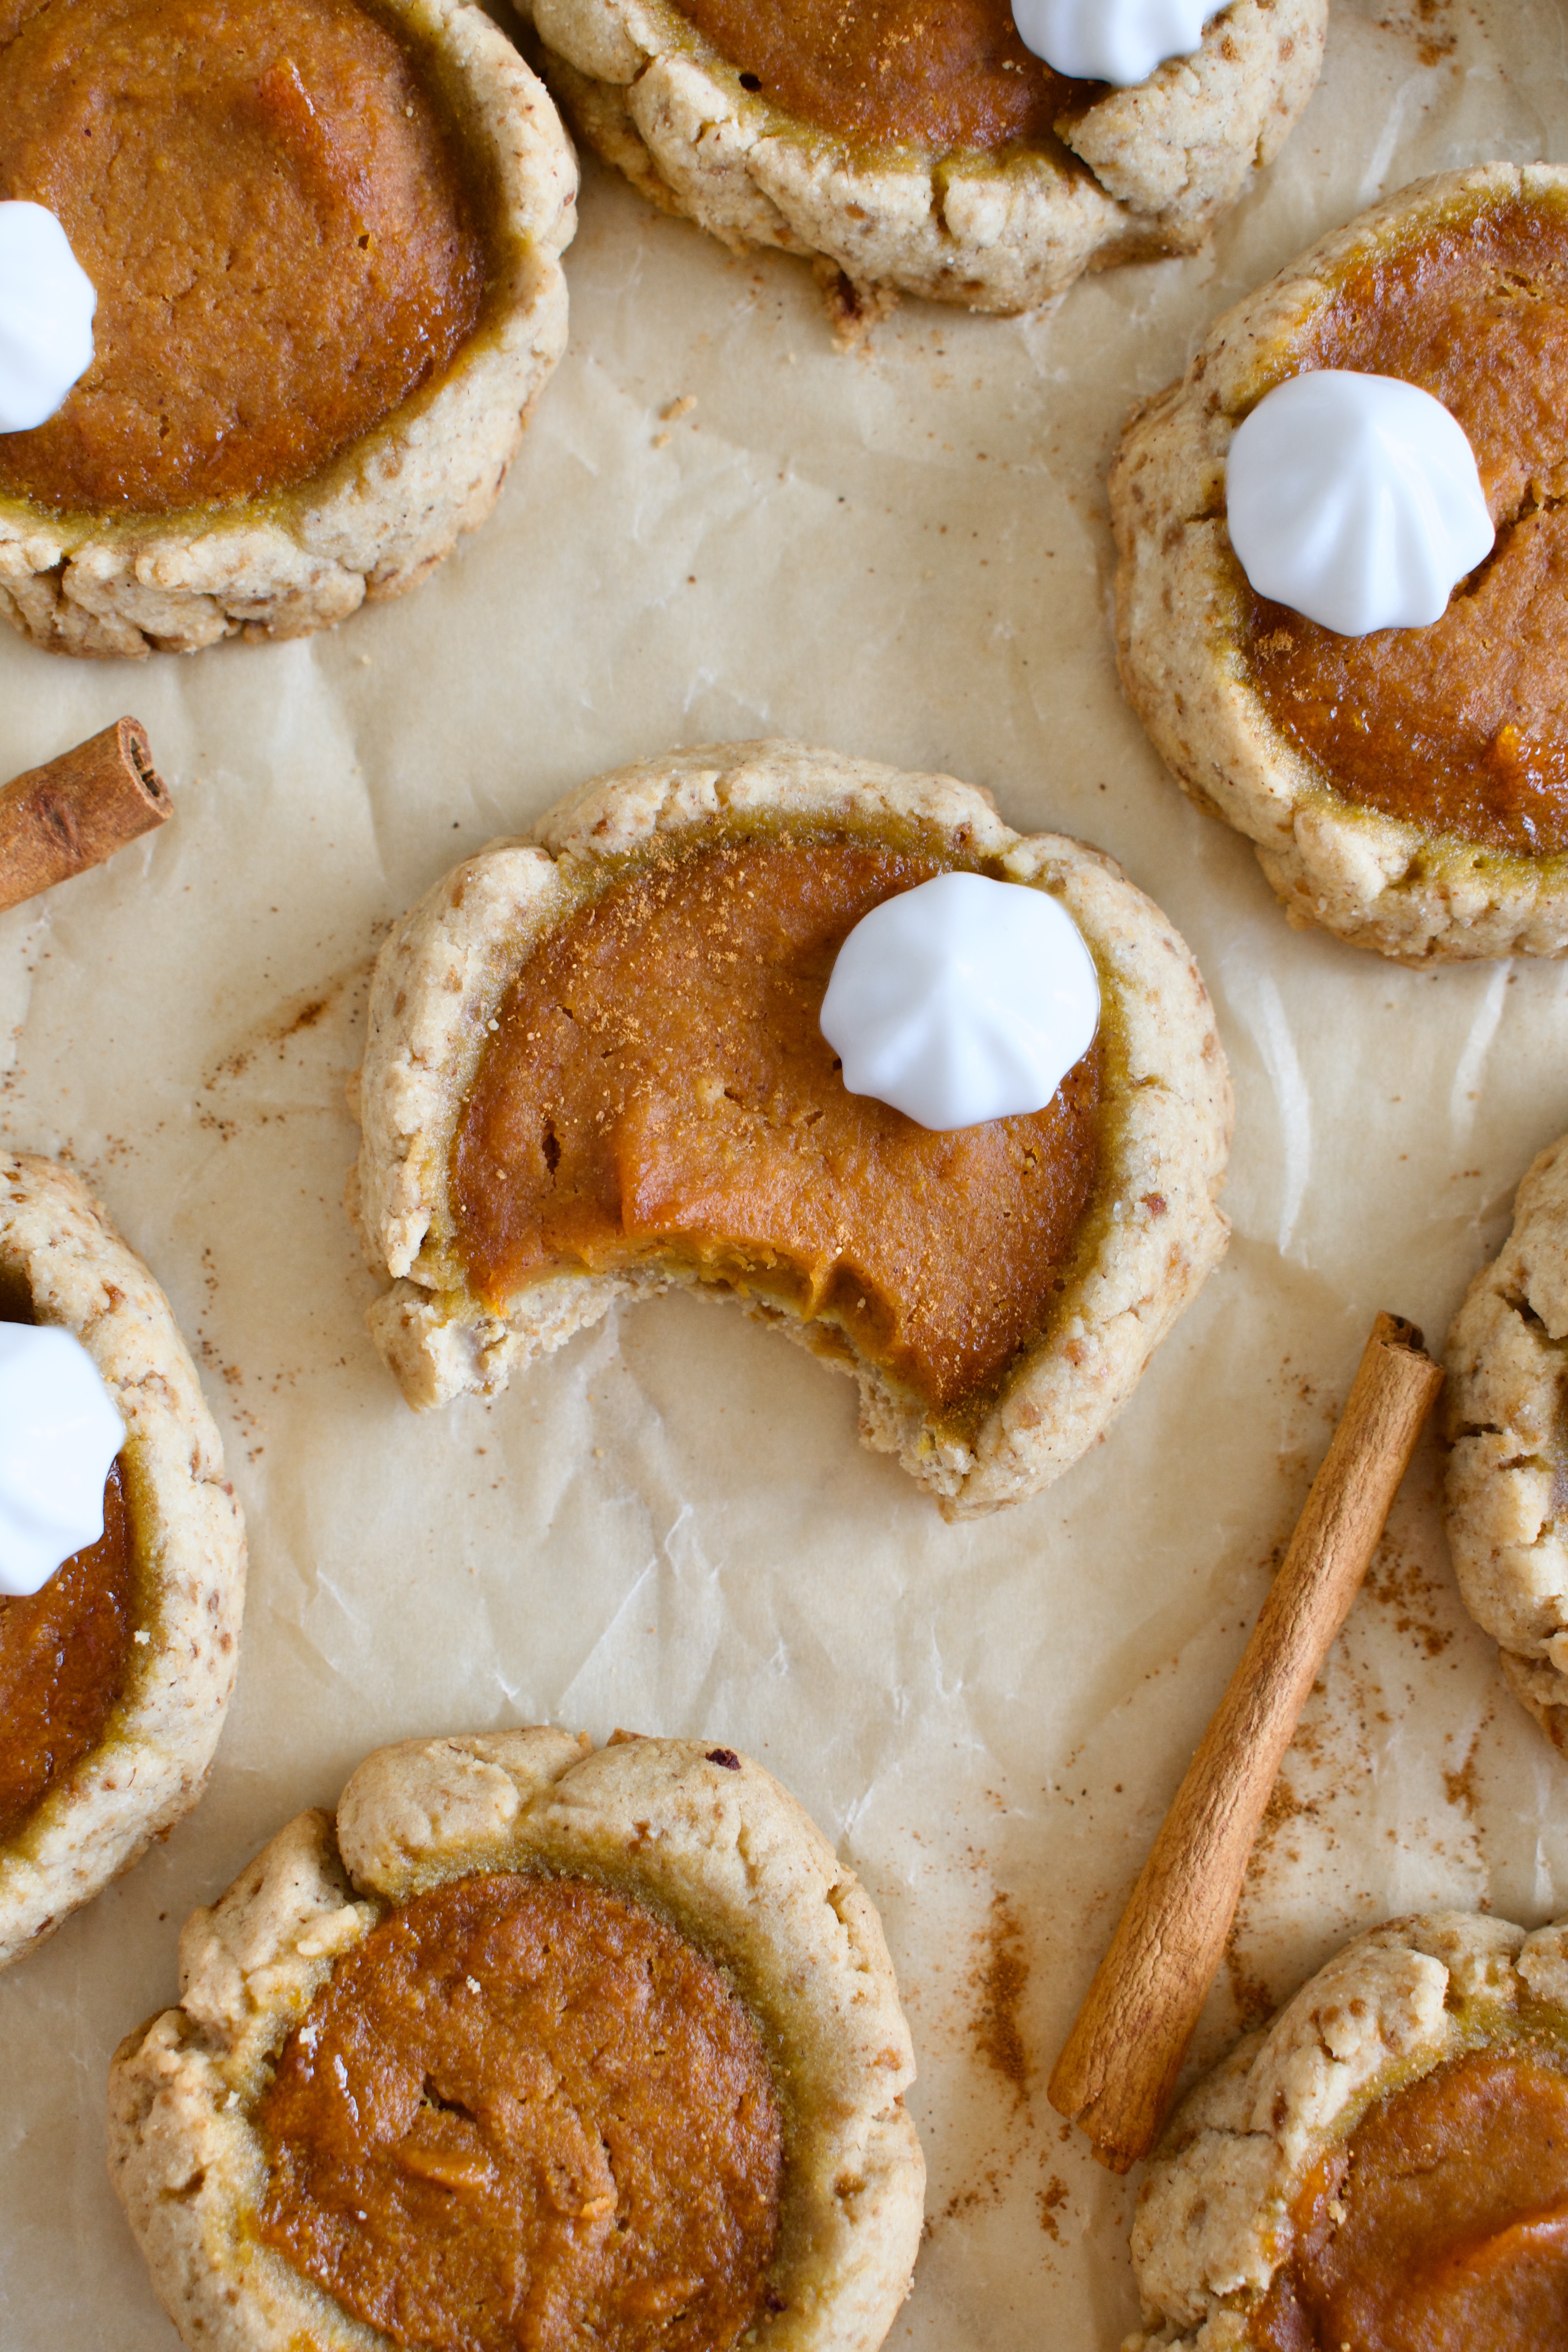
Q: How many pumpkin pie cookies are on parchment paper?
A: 8